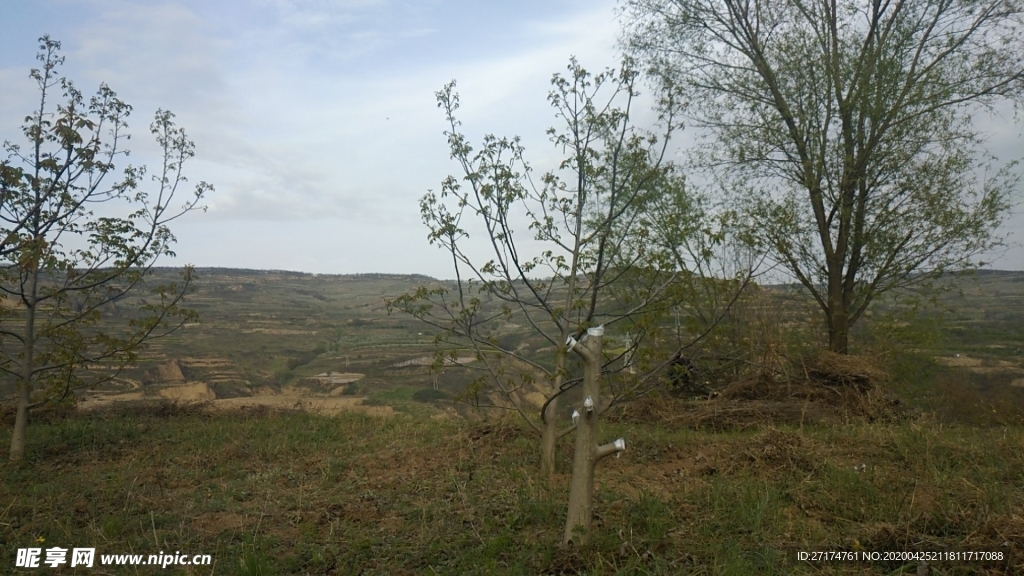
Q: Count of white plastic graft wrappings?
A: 5